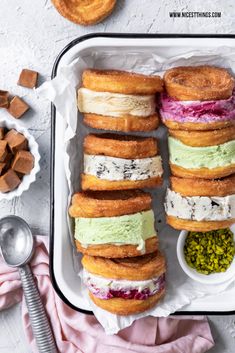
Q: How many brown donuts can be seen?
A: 15